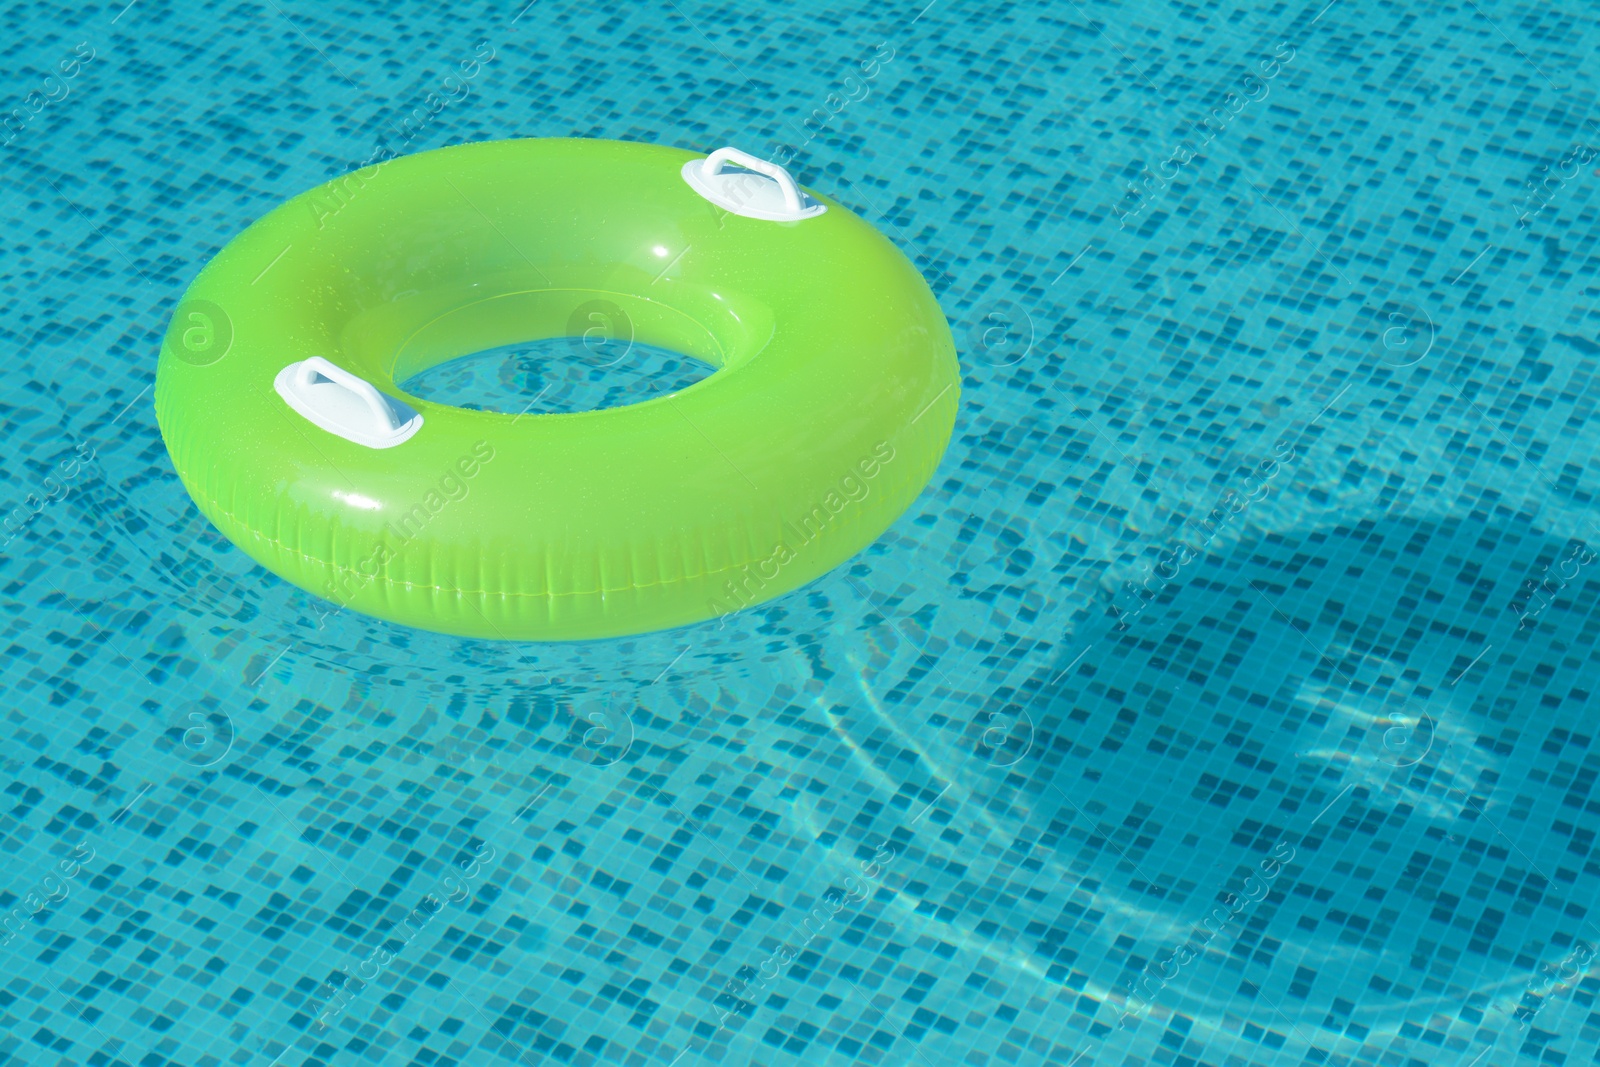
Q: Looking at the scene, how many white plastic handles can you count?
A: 2